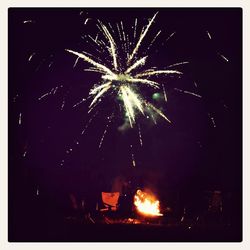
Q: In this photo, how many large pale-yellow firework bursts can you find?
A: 1